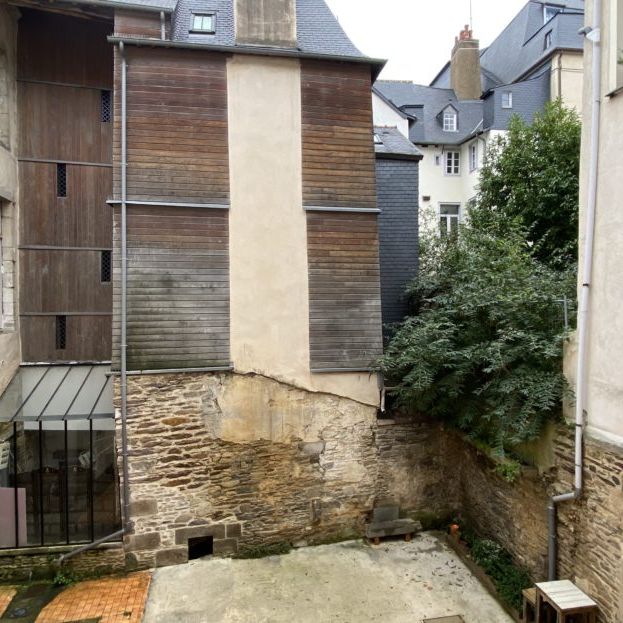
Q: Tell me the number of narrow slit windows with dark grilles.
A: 4